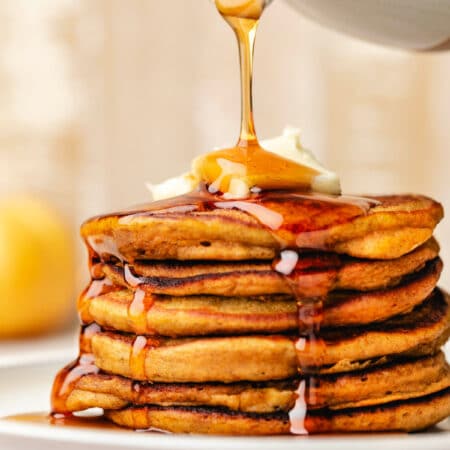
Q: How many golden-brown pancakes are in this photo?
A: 6